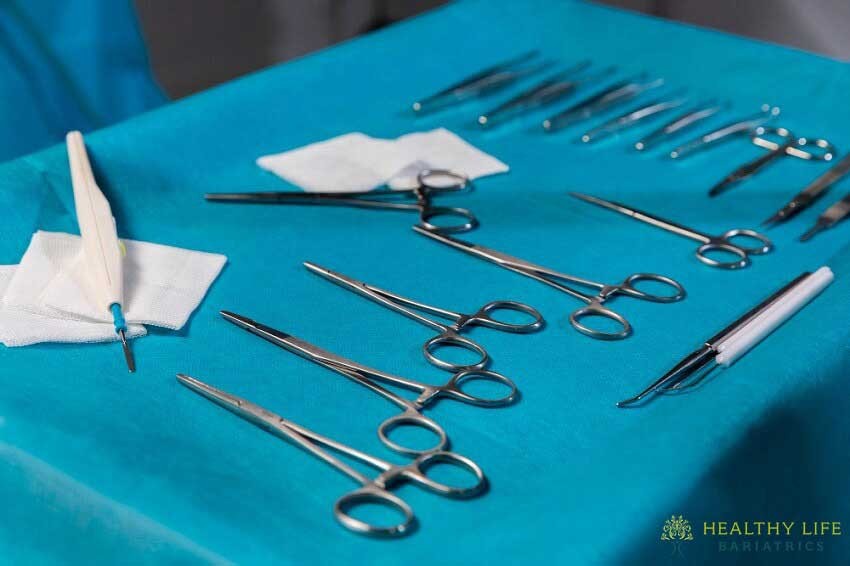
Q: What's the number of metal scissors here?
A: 7